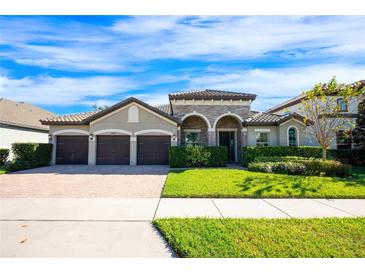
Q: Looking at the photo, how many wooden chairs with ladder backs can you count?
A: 0